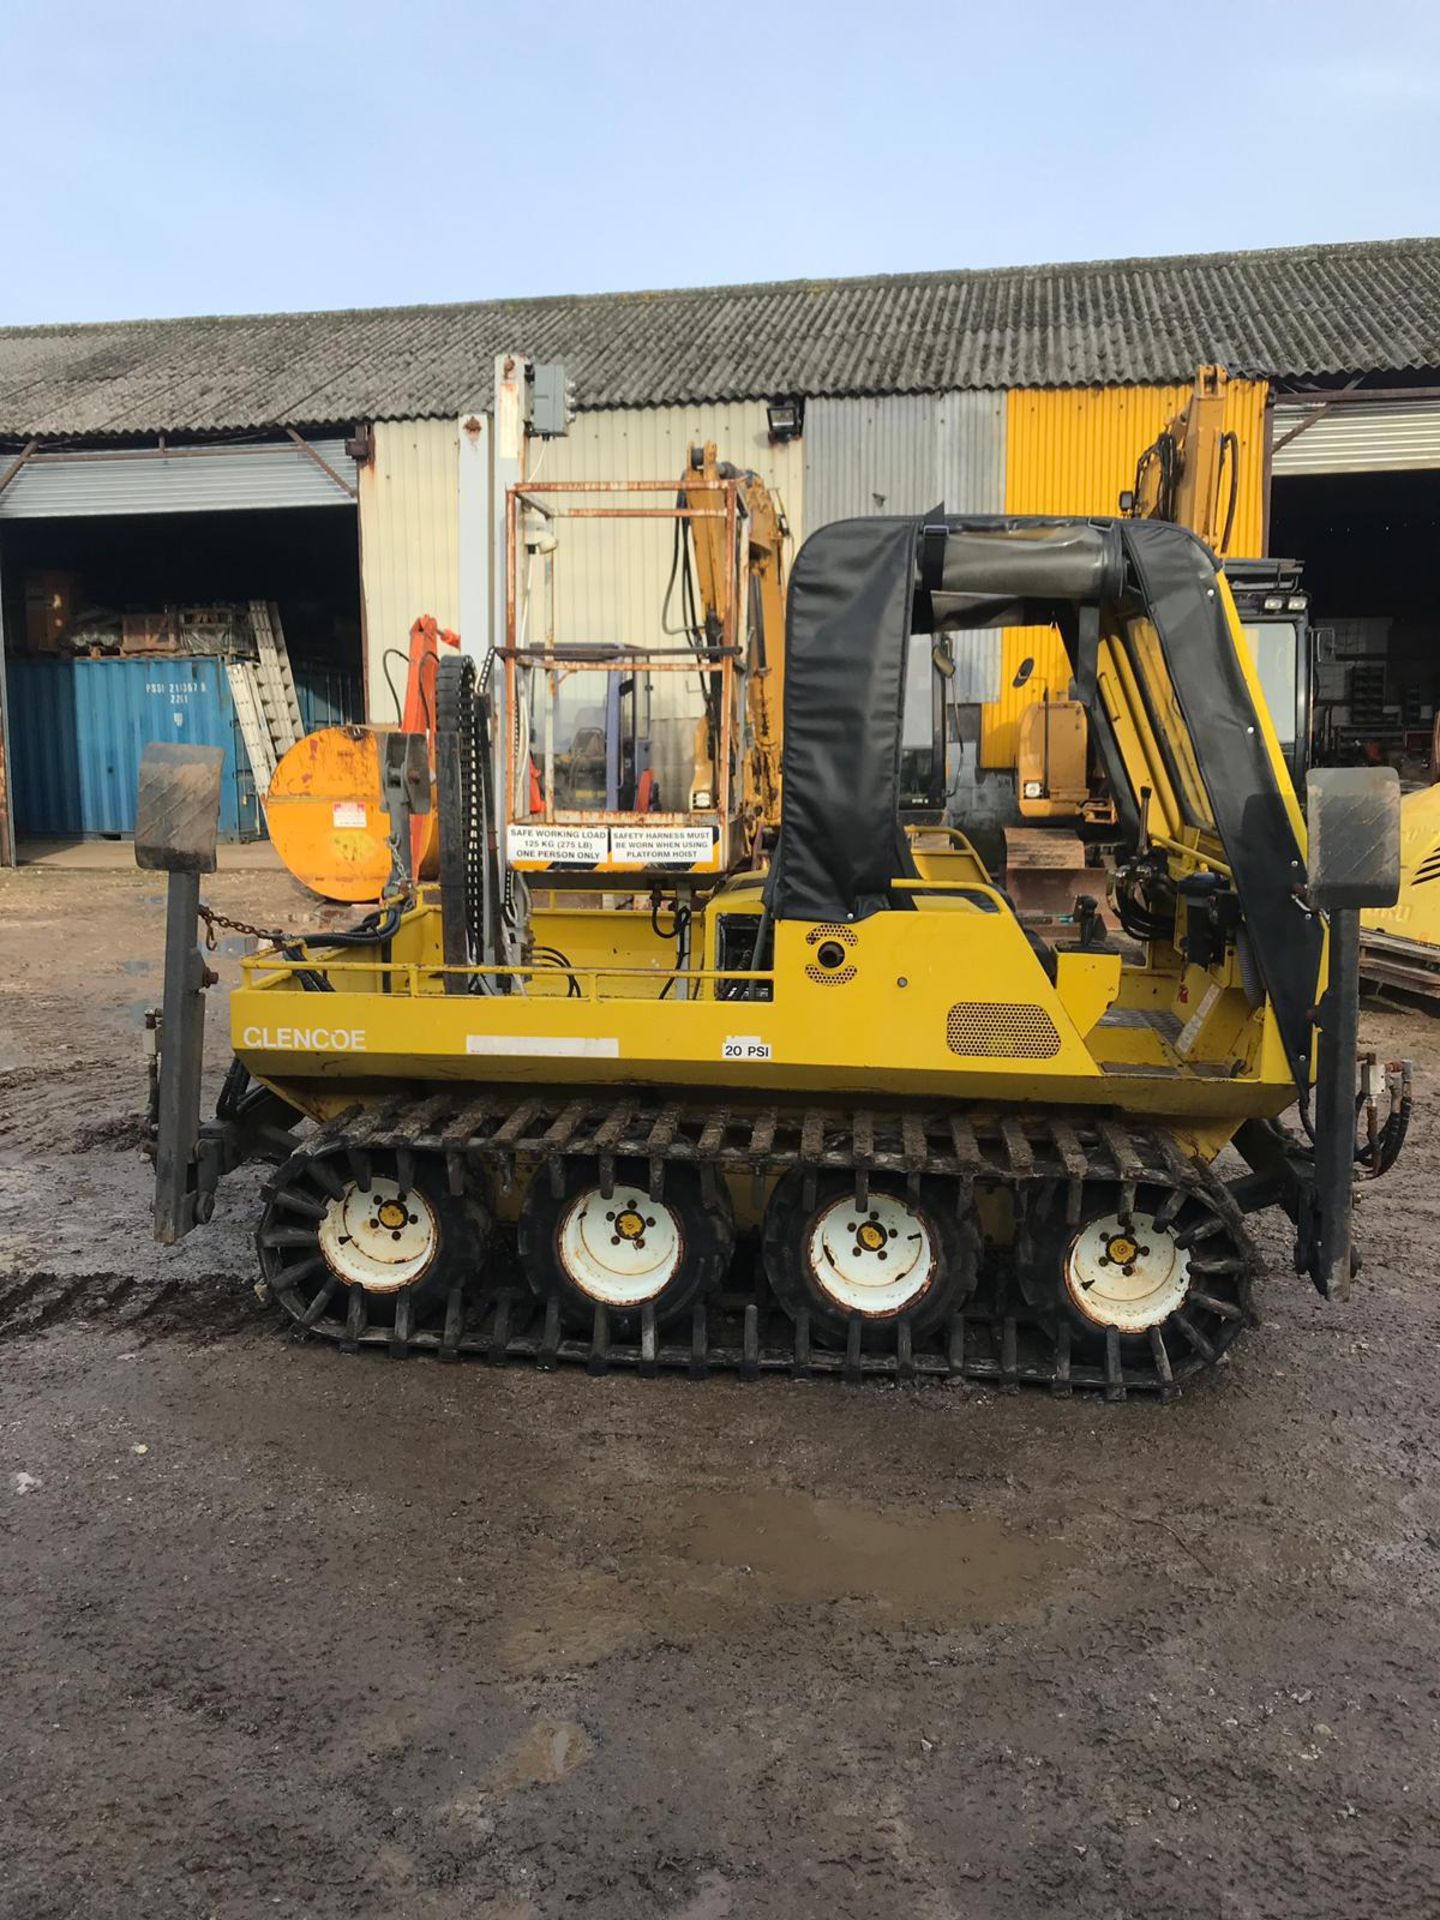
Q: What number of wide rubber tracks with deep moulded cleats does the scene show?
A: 1